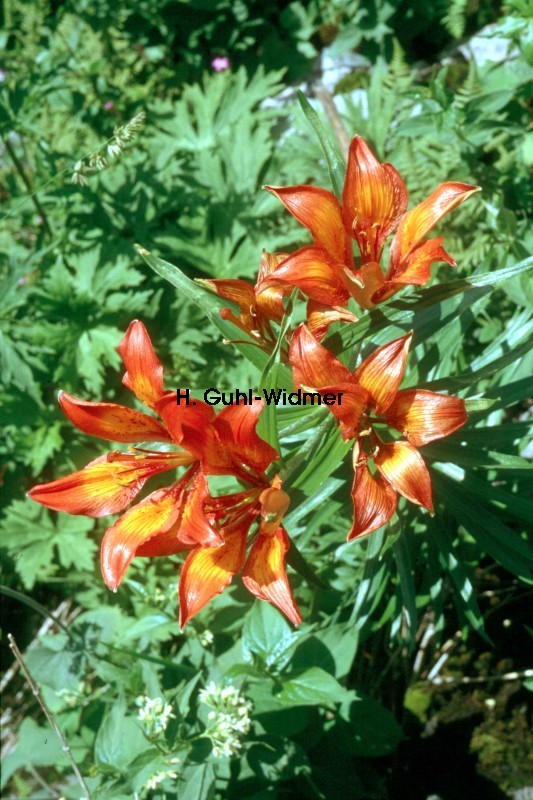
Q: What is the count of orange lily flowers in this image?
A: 5